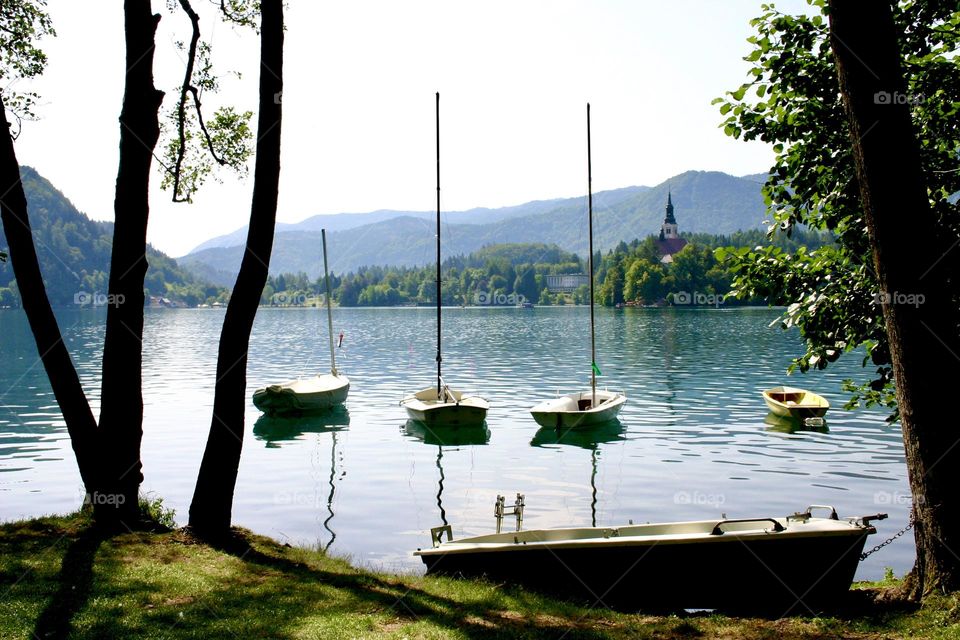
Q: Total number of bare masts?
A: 3